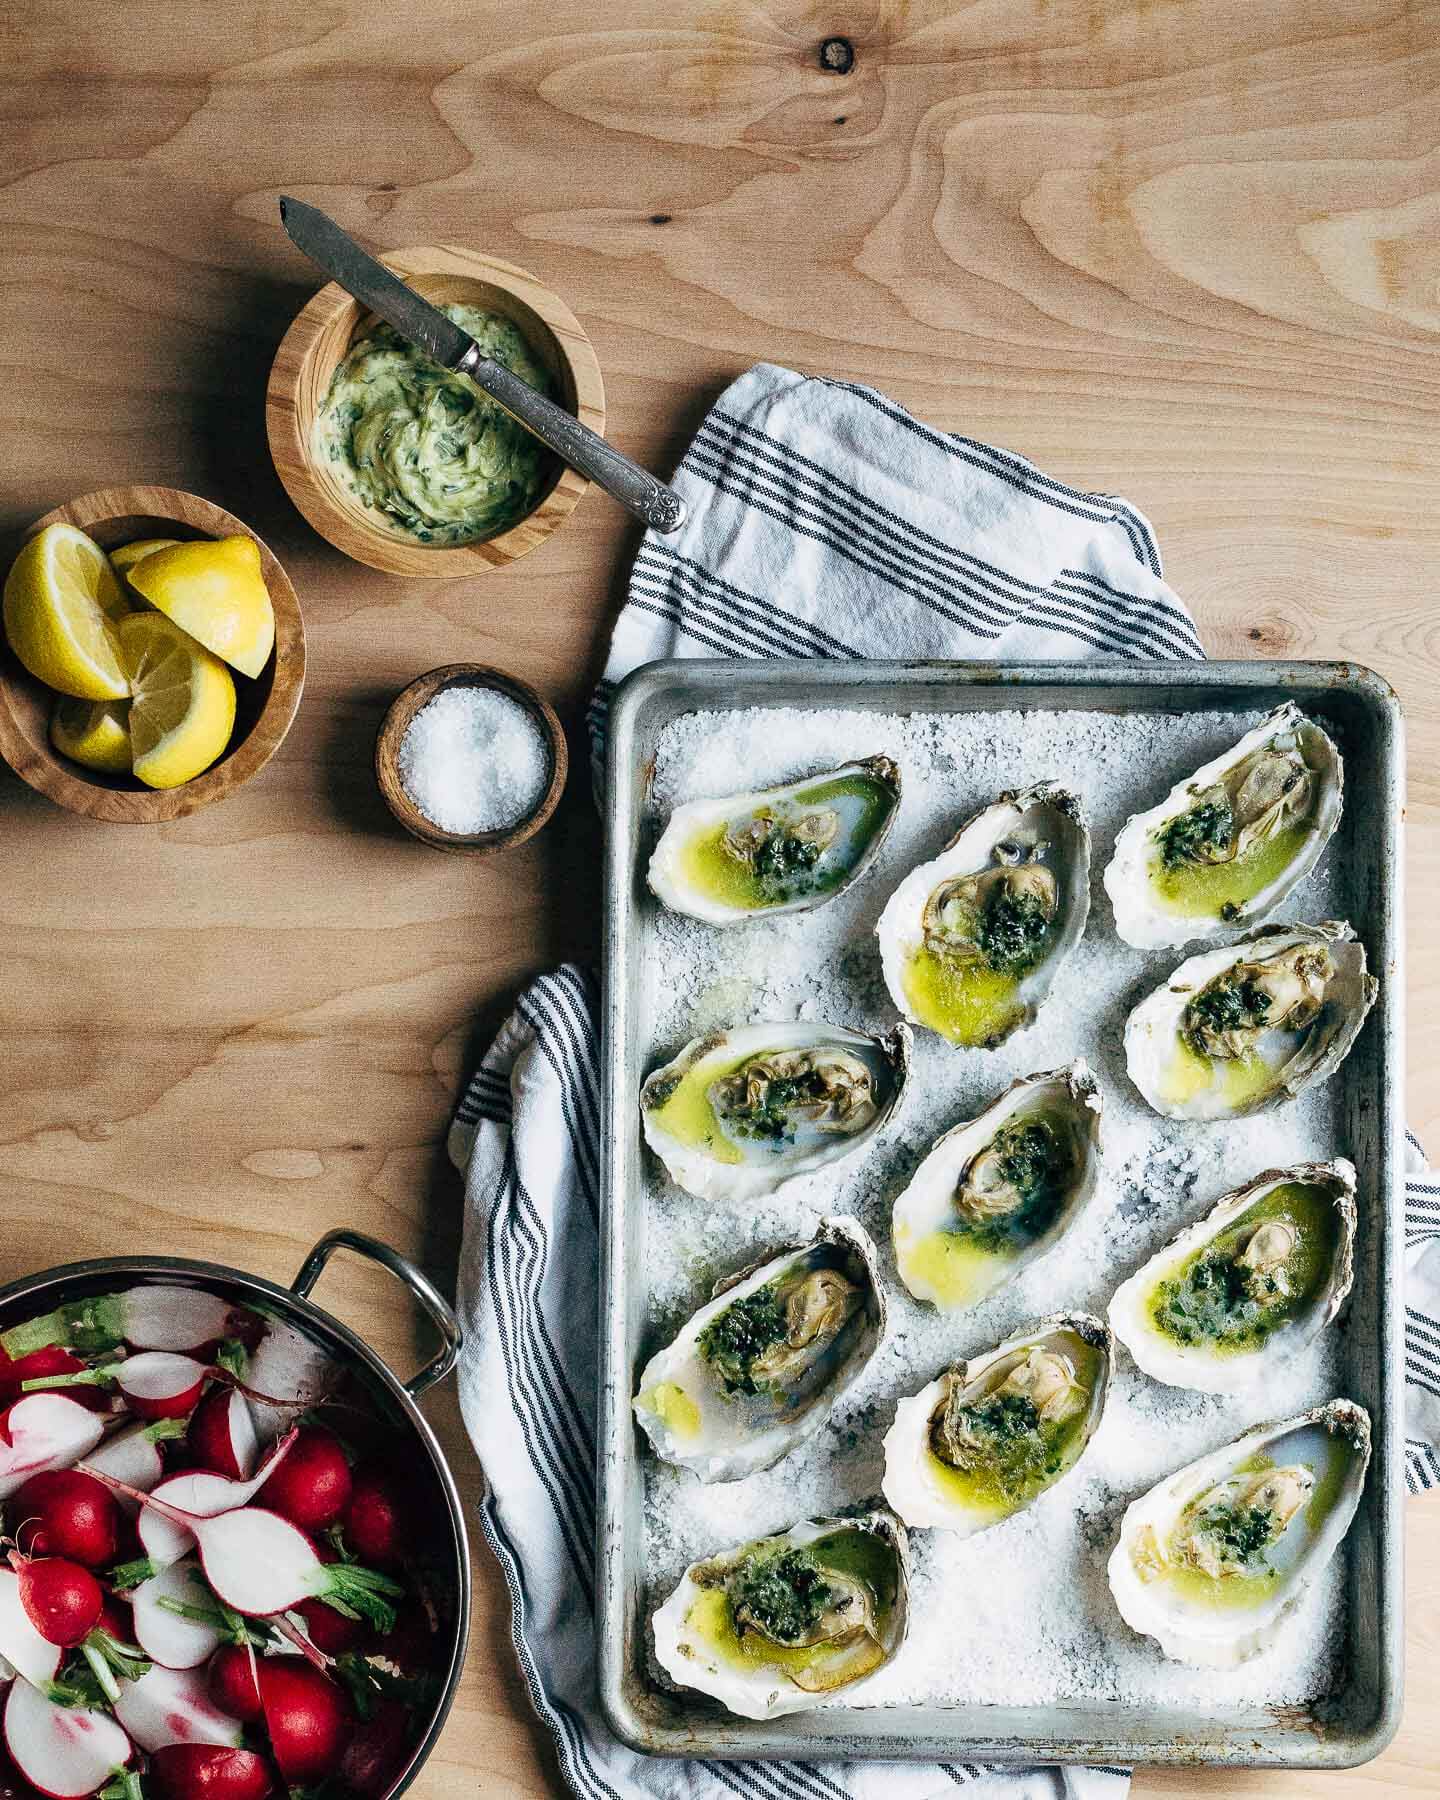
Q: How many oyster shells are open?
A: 11